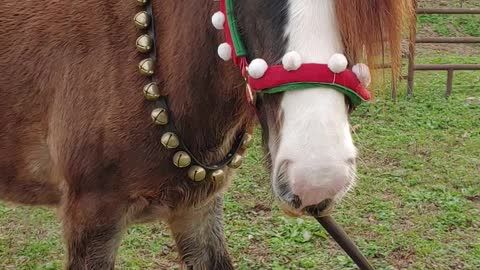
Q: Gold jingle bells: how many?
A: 12